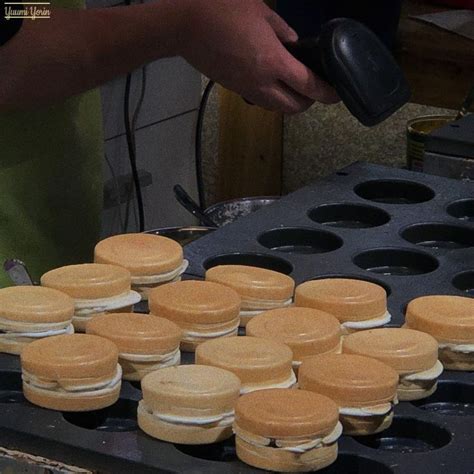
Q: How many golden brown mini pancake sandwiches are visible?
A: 15